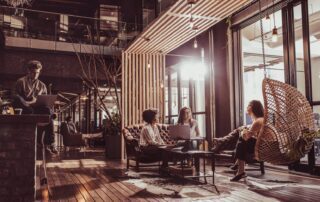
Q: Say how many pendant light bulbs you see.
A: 6